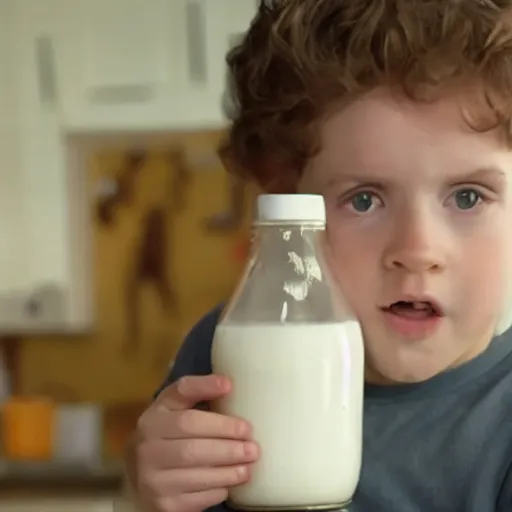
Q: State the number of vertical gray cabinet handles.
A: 2